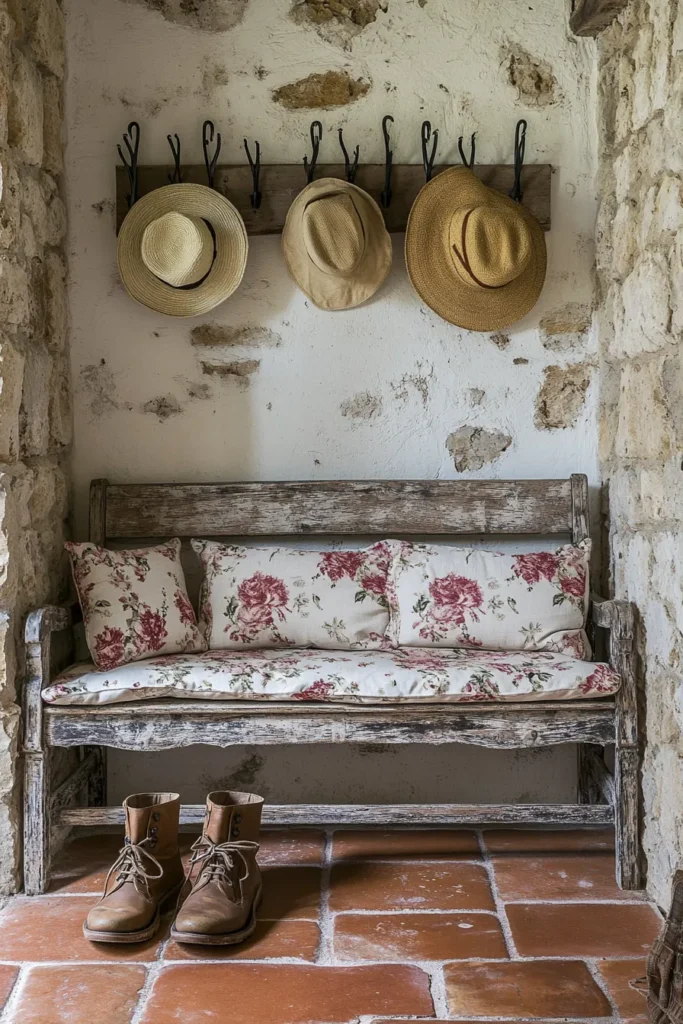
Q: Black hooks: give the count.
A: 10